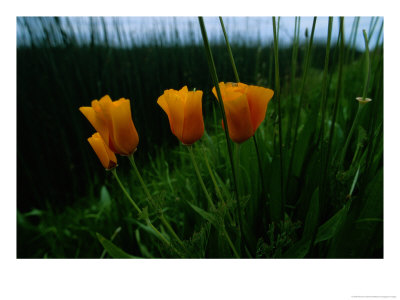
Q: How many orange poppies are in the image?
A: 4